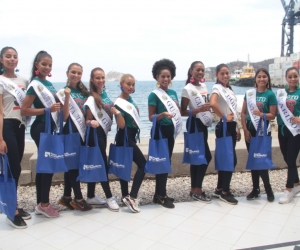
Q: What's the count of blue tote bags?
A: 9